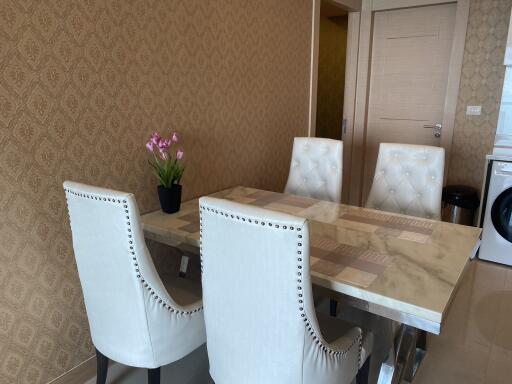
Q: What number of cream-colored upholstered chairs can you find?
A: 4